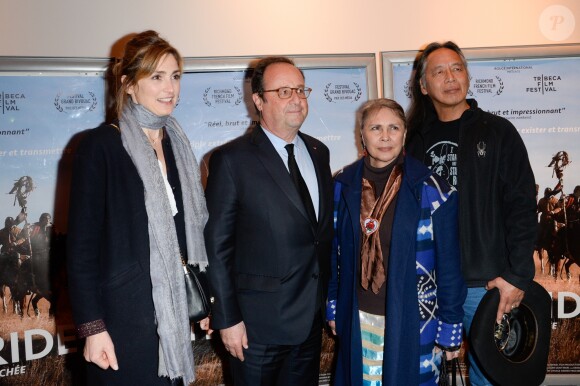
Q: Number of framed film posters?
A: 3